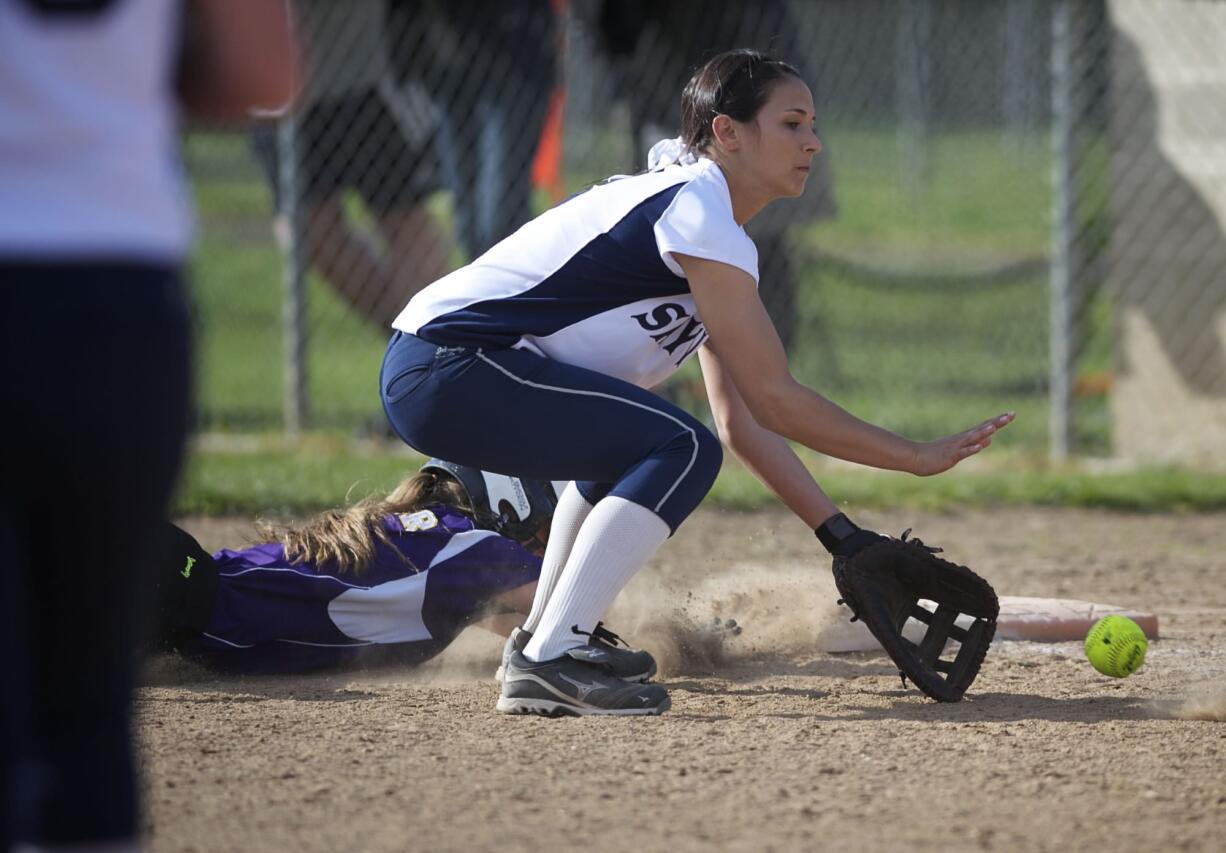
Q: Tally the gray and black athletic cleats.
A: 2